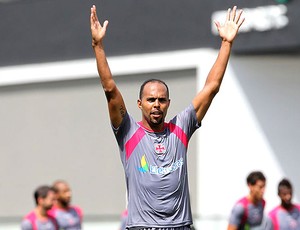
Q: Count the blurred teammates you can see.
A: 4